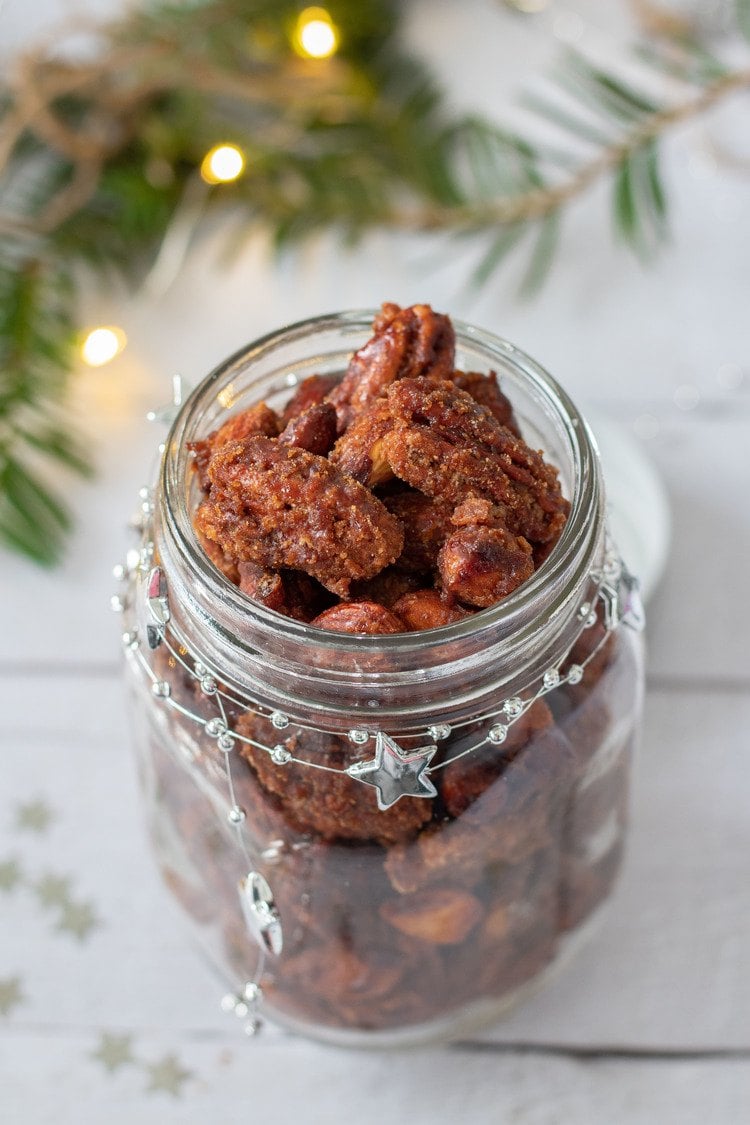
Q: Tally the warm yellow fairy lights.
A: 3